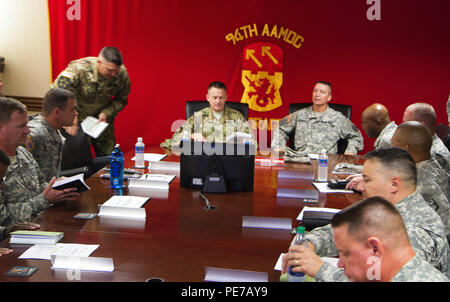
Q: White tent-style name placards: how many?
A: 8